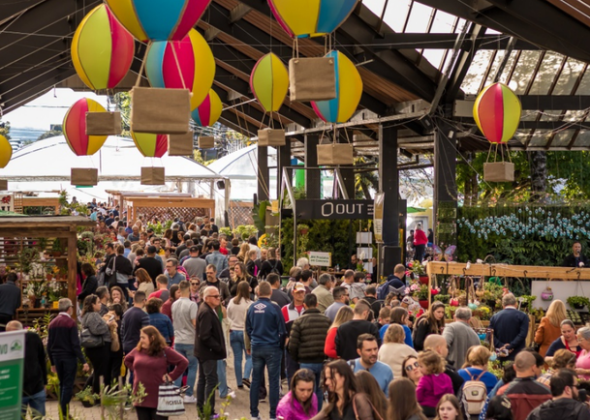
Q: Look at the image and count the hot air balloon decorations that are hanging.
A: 11